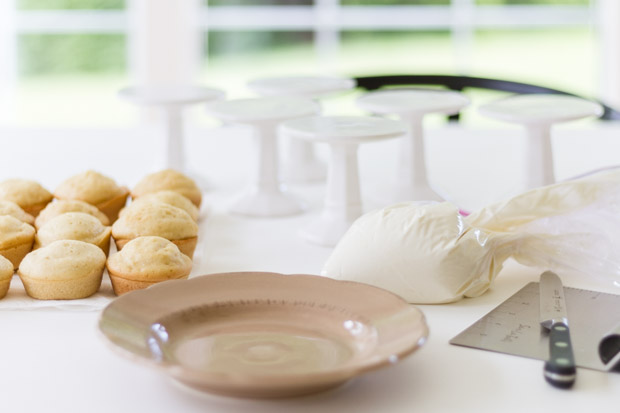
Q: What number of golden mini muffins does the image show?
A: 12